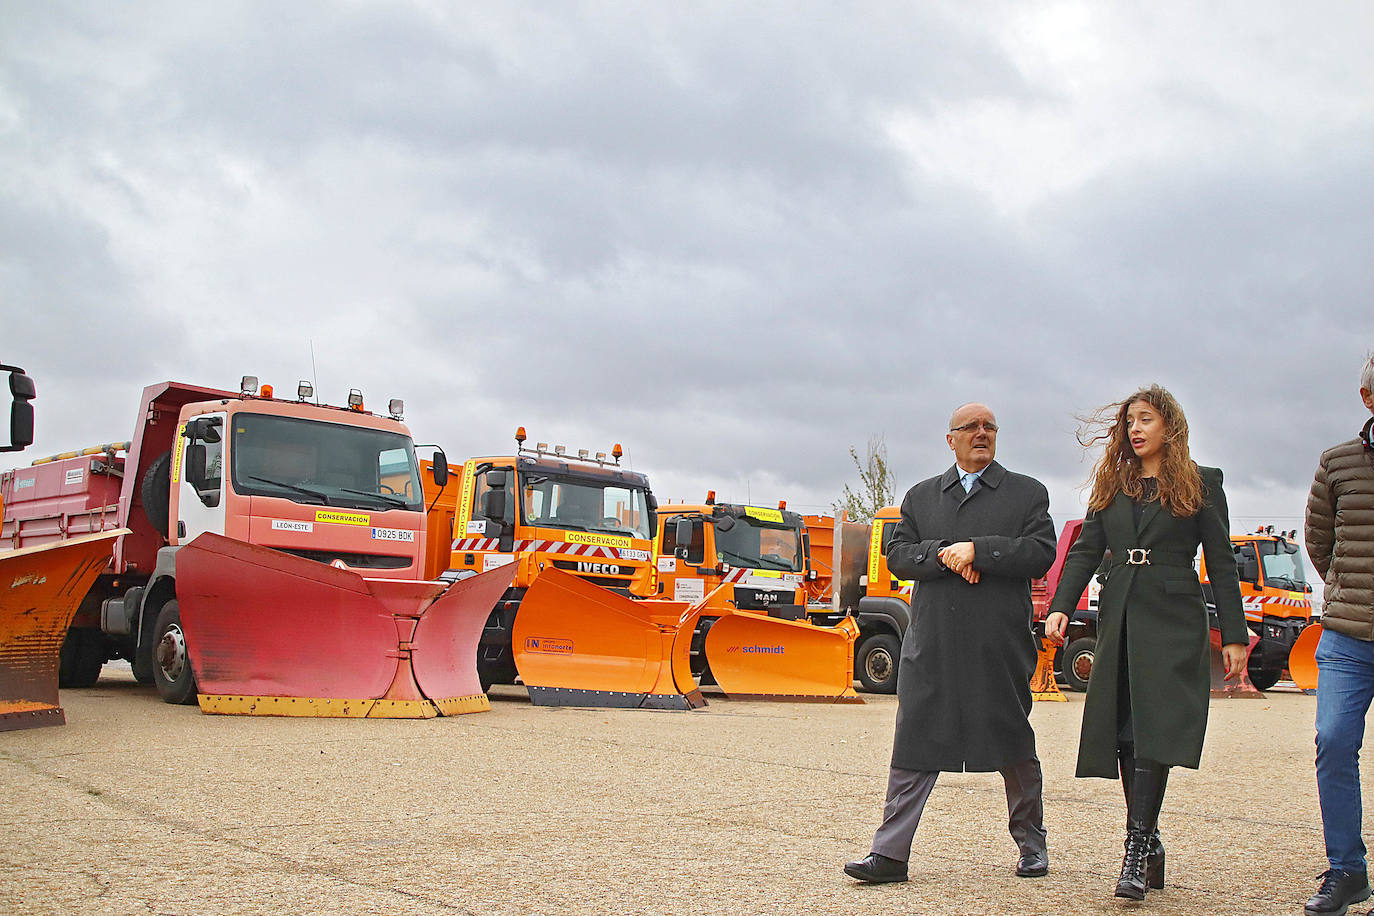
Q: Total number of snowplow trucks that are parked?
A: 7